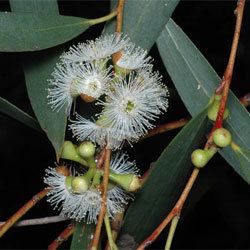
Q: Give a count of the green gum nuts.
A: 7